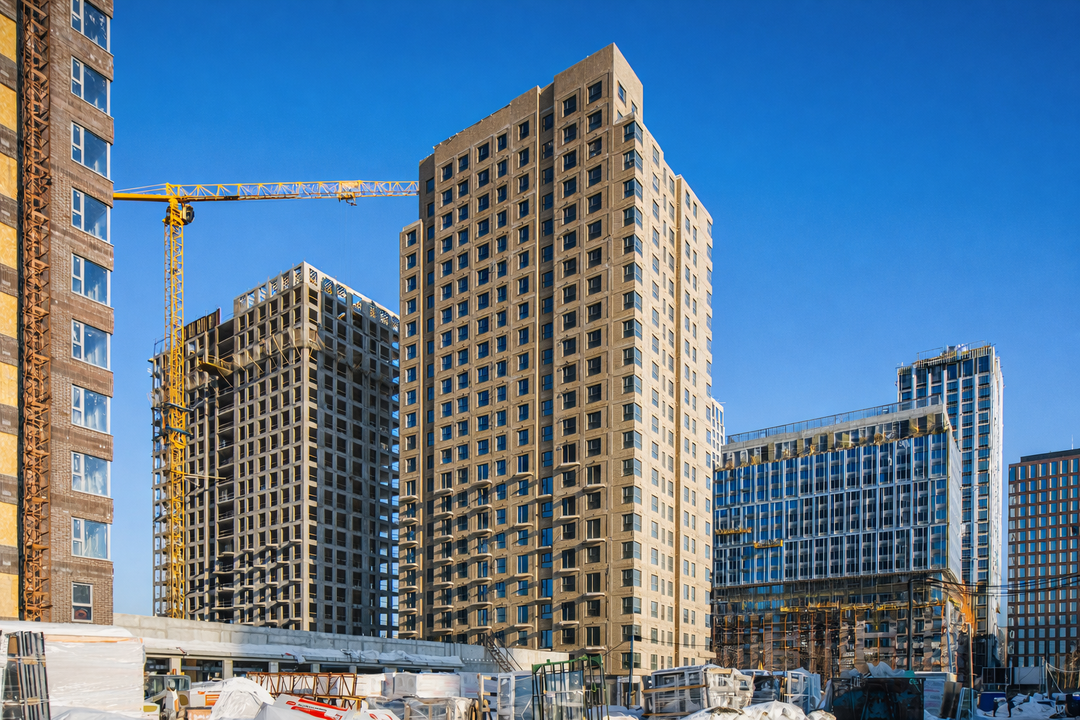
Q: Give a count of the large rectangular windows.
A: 9